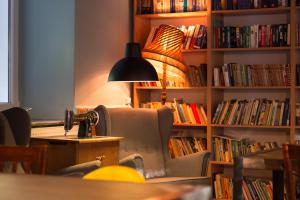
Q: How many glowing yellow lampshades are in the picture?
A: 1